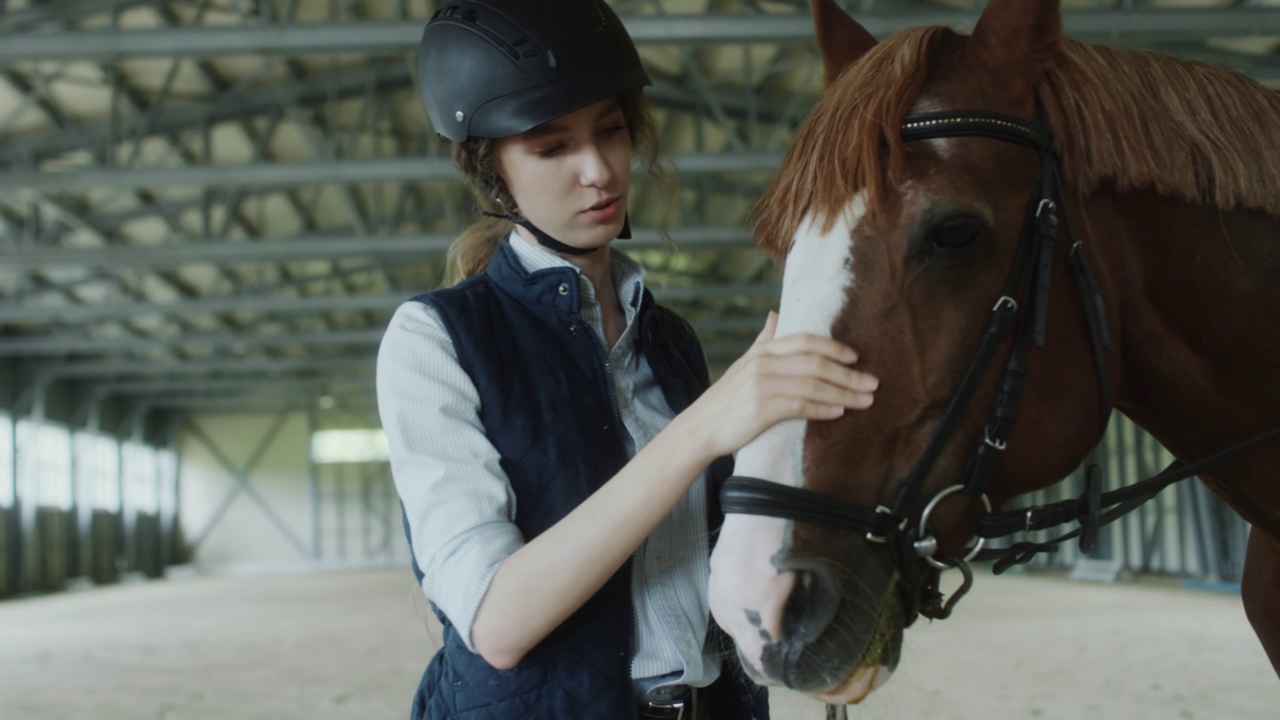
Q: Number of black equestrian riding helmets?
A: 1